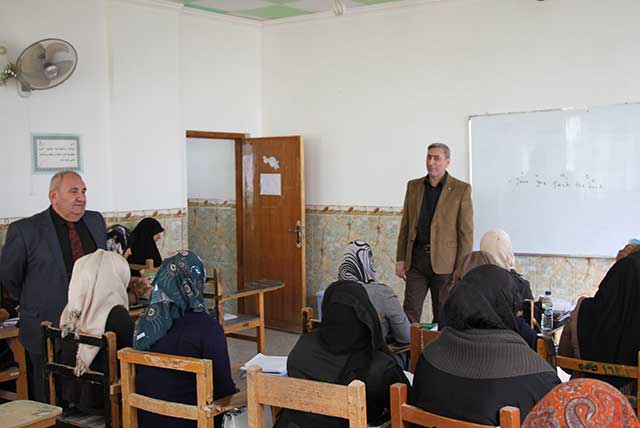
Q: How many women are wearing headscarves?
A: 11